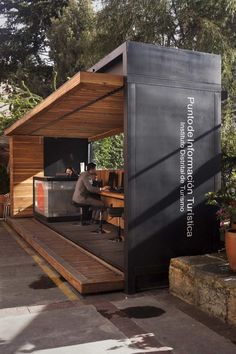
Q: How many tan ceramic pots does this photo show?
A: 1